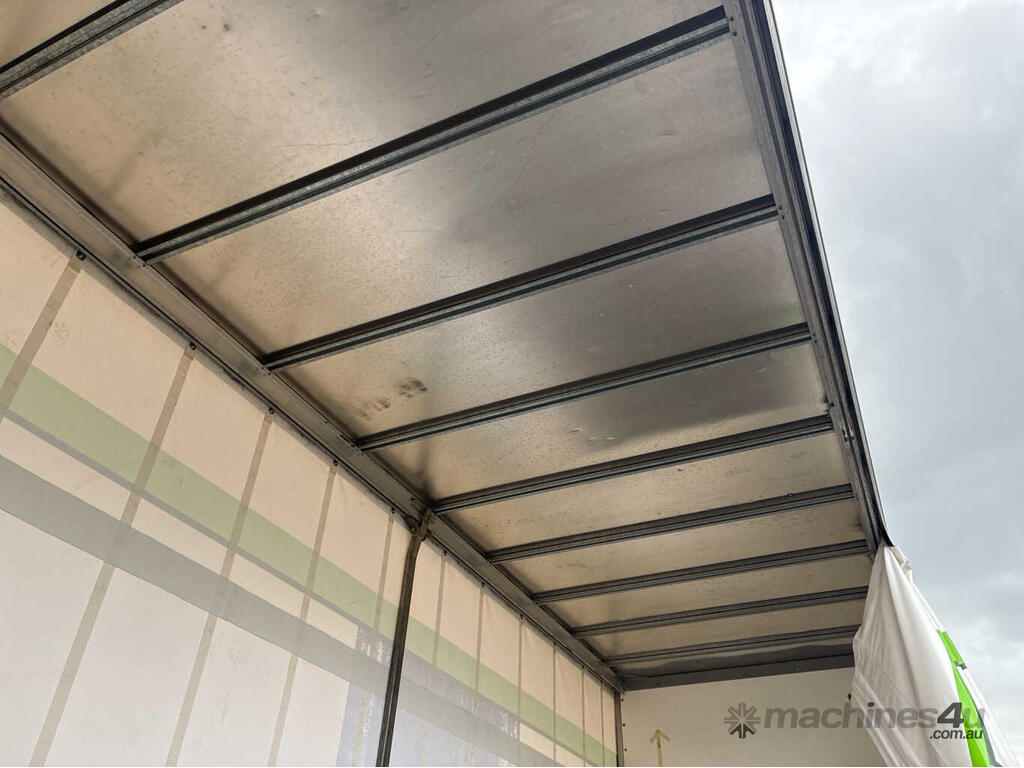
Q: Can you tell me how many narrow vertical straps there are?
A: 11